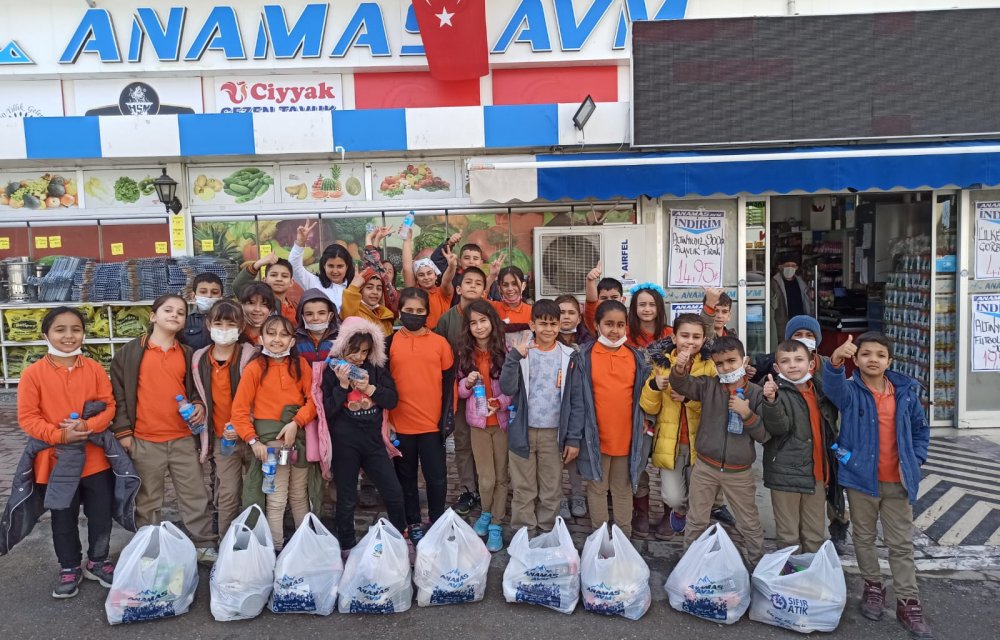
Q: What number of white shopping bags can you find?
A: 9